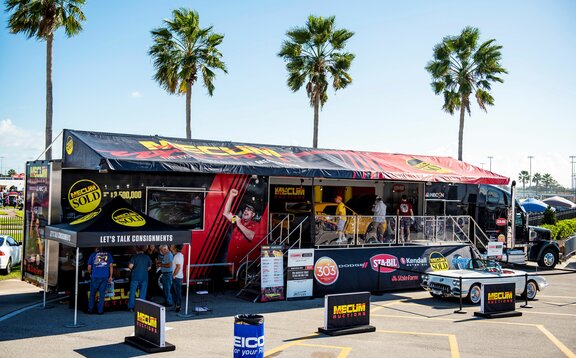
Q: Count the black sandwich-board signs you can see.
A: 3